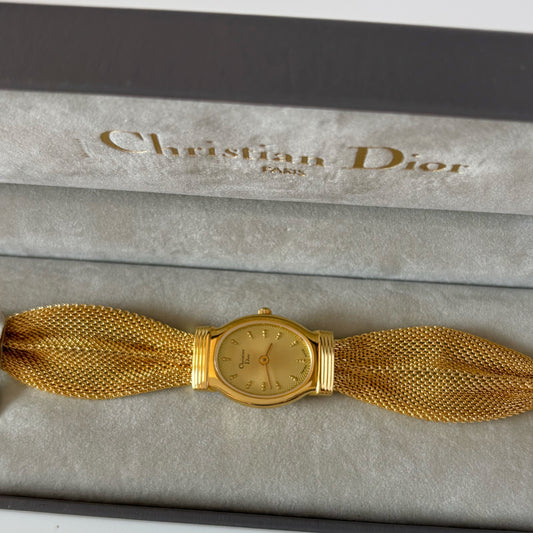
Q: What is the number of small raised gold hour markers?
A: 12